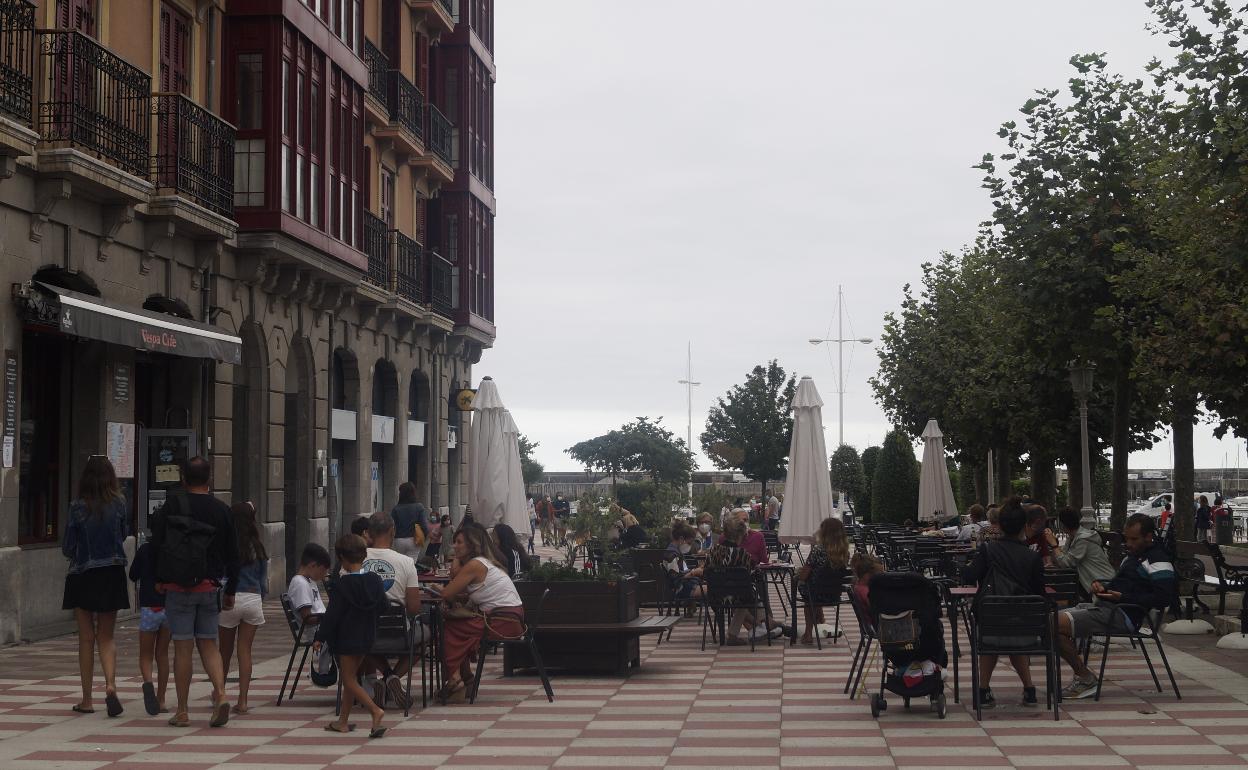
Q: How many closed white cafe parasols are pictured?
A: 4